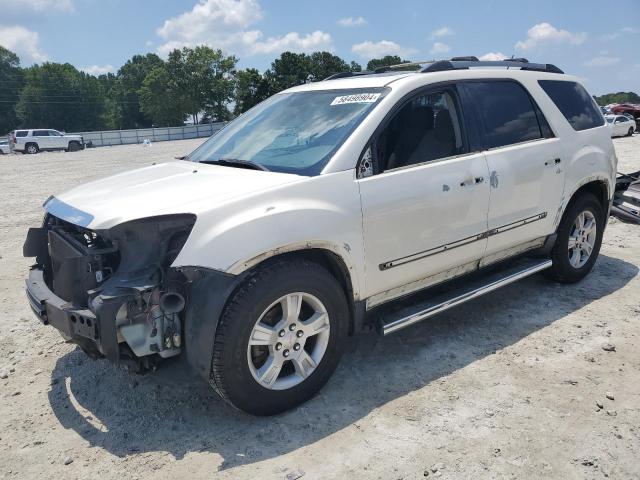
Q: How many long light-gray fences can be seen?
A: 1